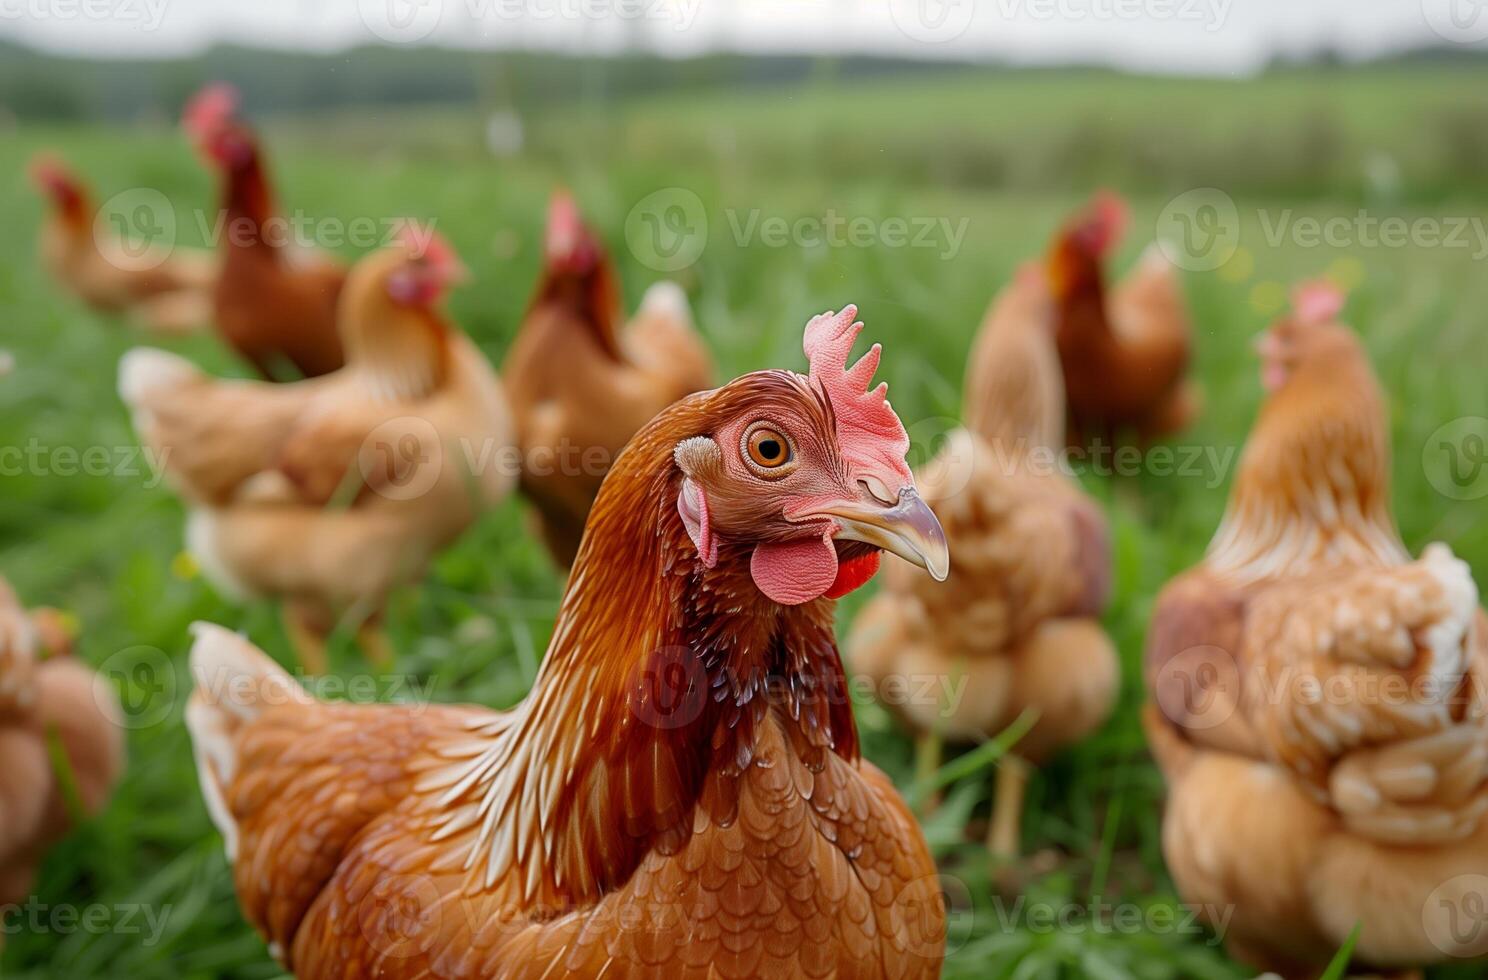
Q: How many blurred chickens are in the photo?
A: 8